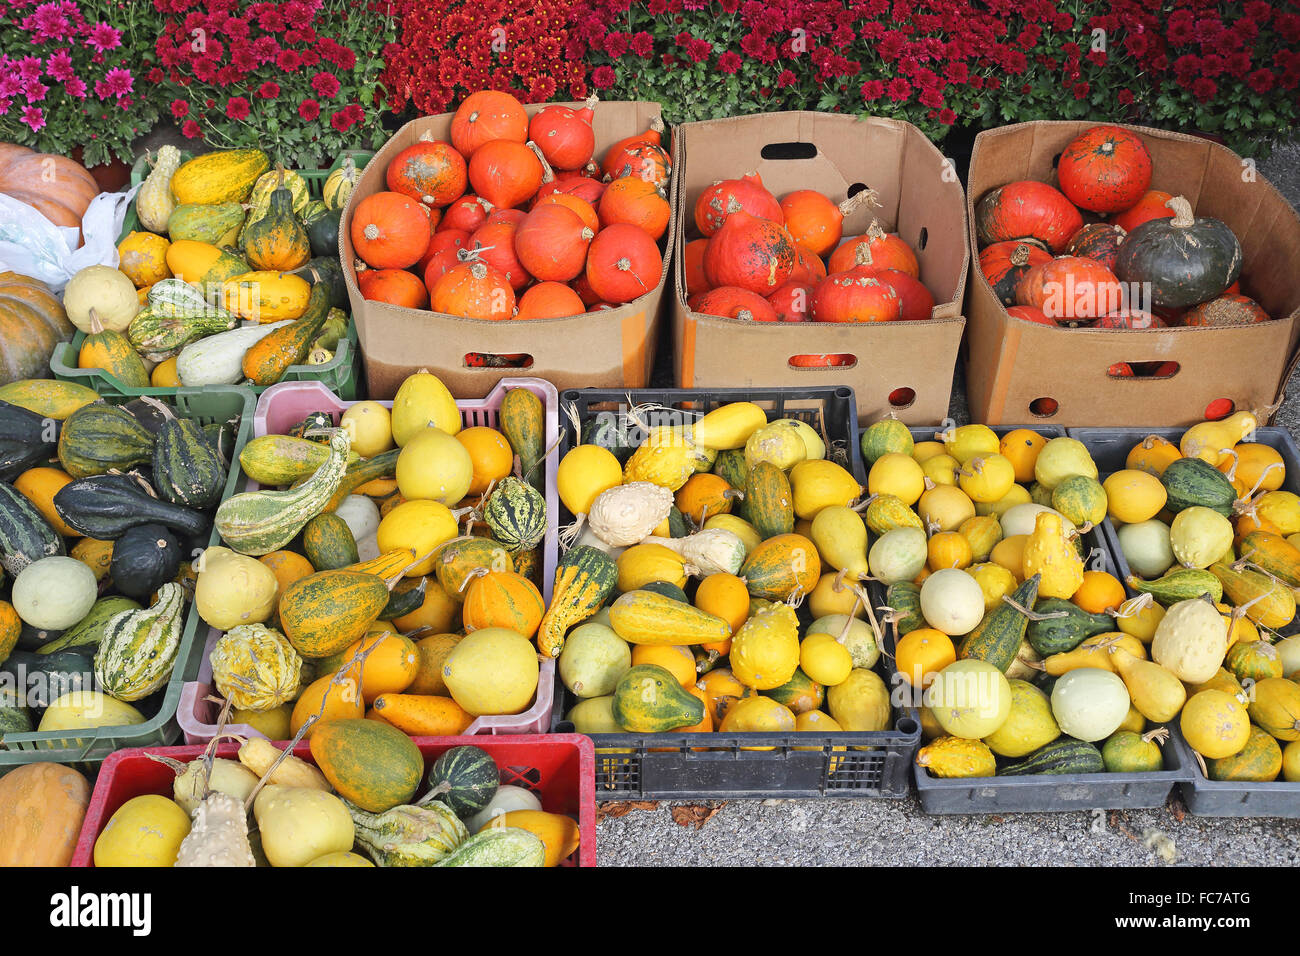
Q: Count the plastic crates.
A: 7